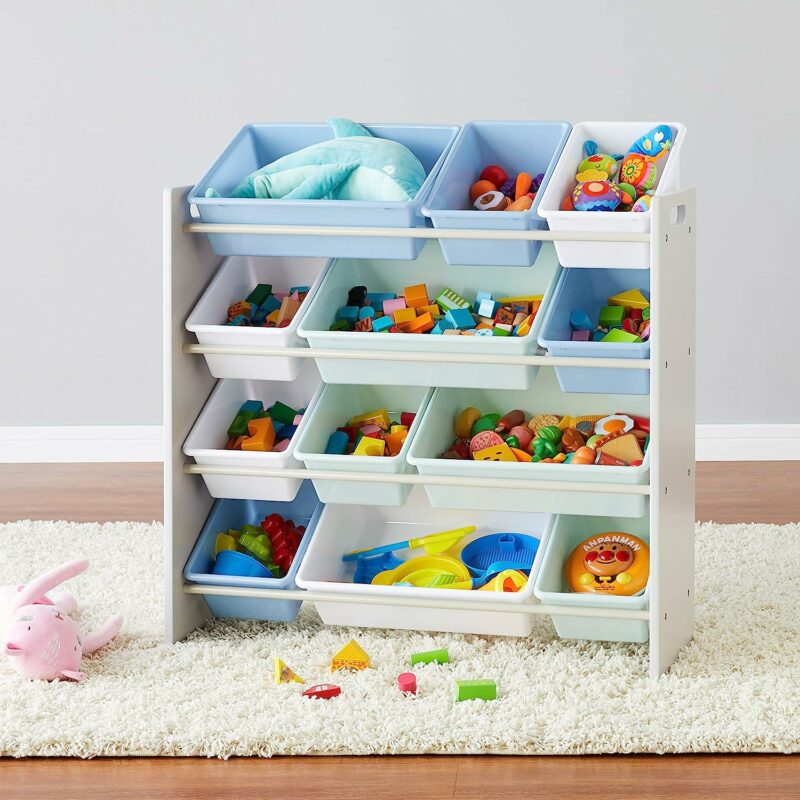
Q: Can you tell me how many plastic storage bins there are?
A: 12